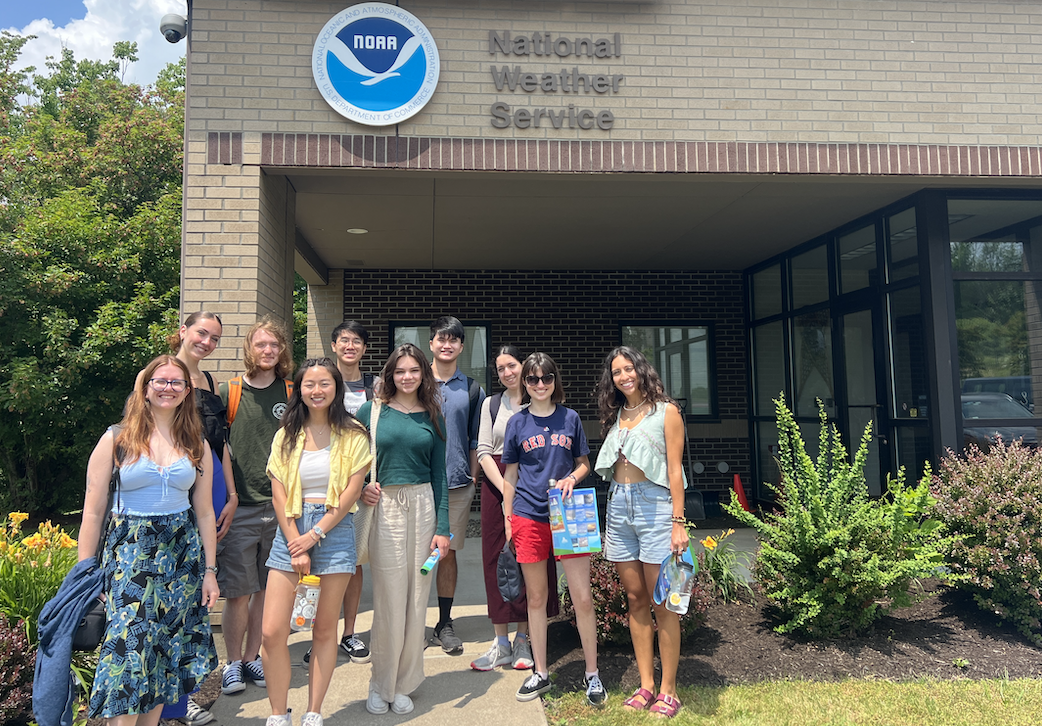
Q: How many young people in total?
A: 10